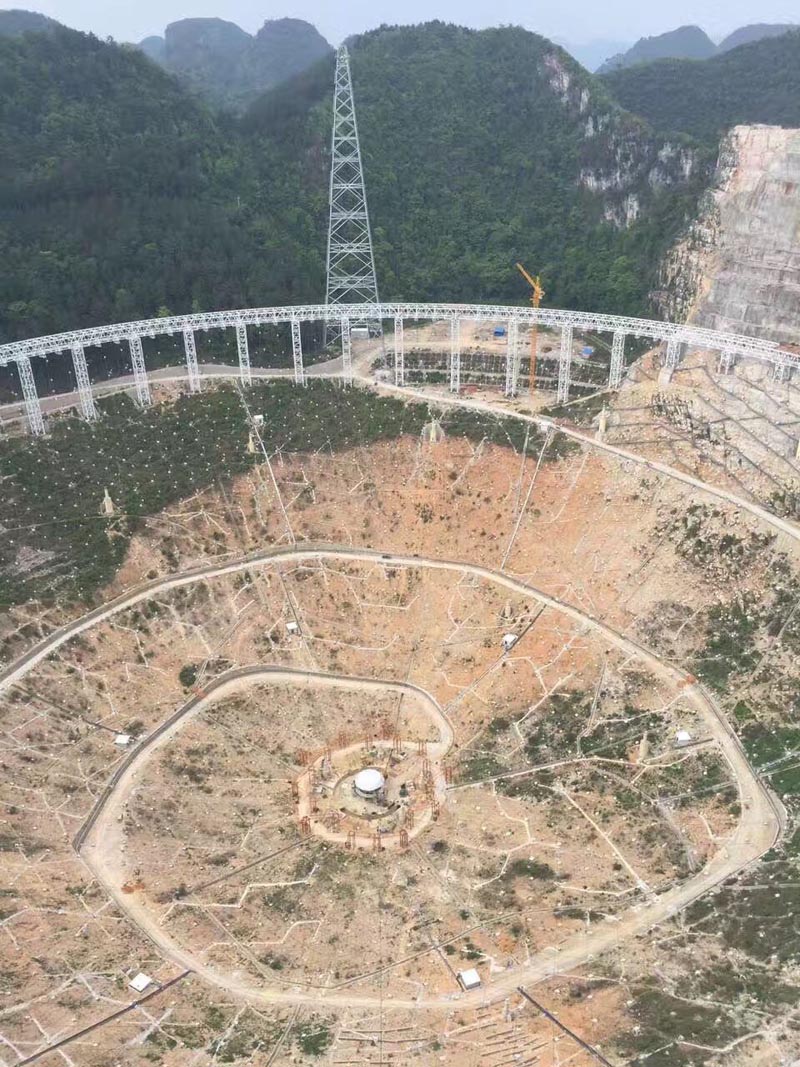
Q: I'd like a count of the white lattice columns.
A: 15